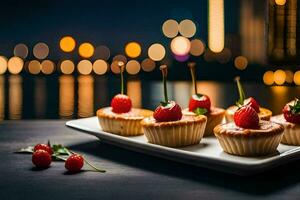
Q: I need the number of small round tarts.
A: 6